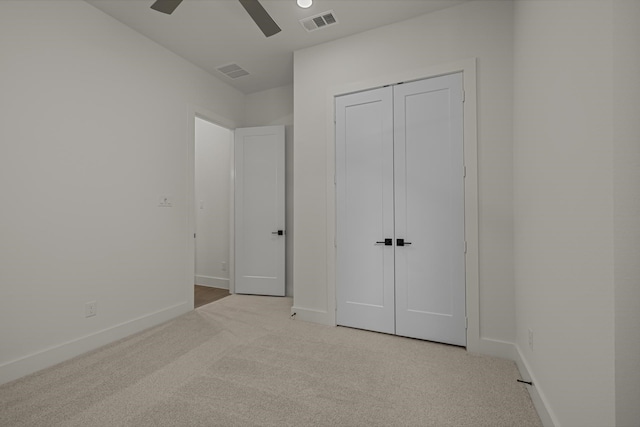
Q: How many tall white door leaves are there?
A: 3